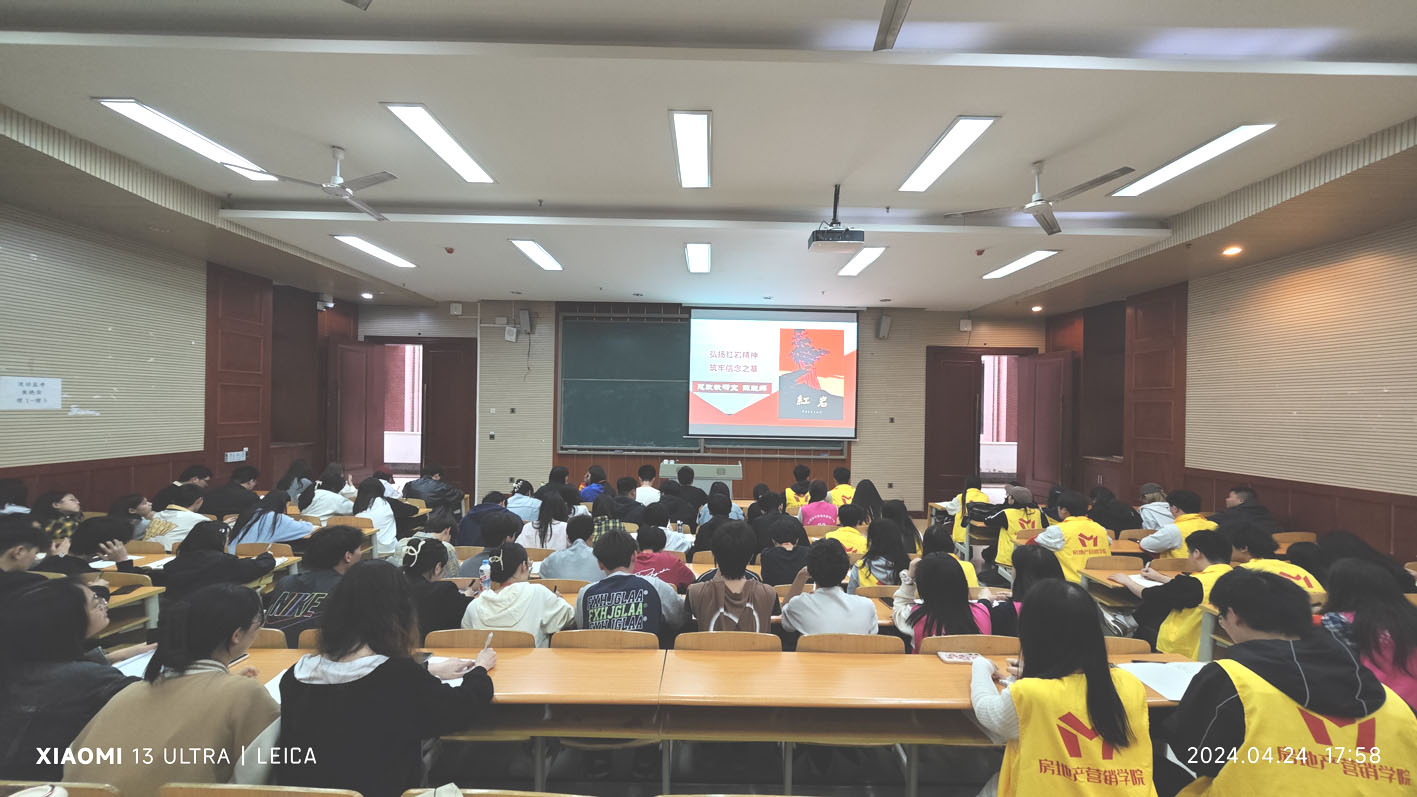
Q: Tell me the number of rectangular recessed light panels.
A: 10